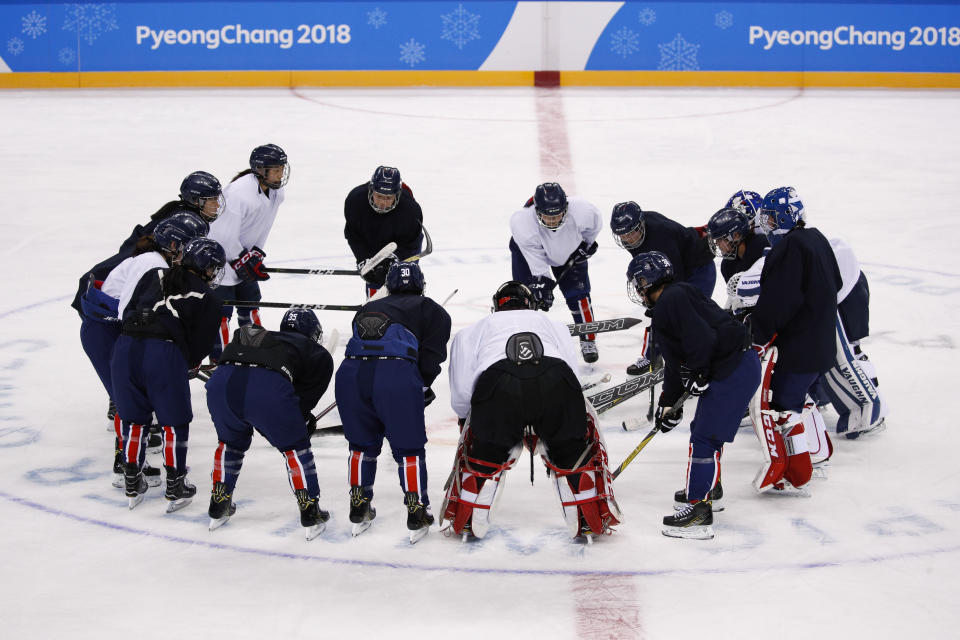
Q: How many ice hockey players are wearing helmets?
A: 15